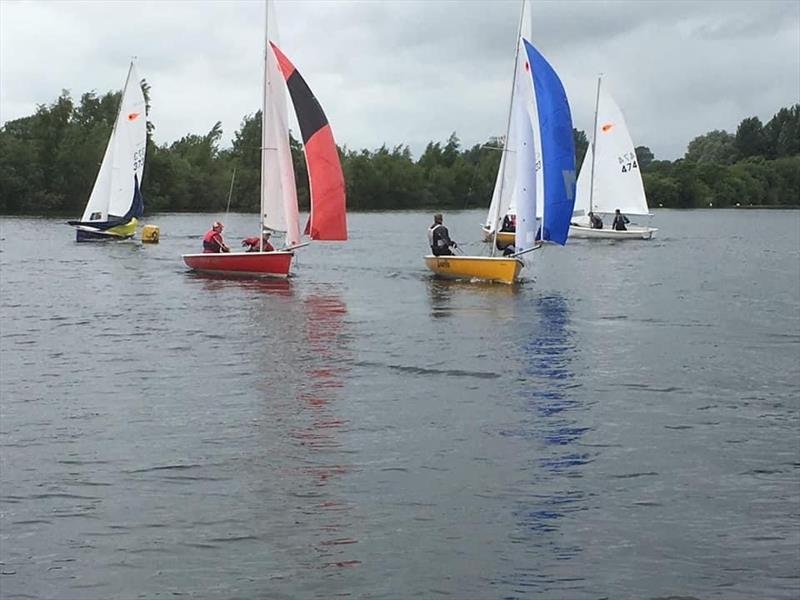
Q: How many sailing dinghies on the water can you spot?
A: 5